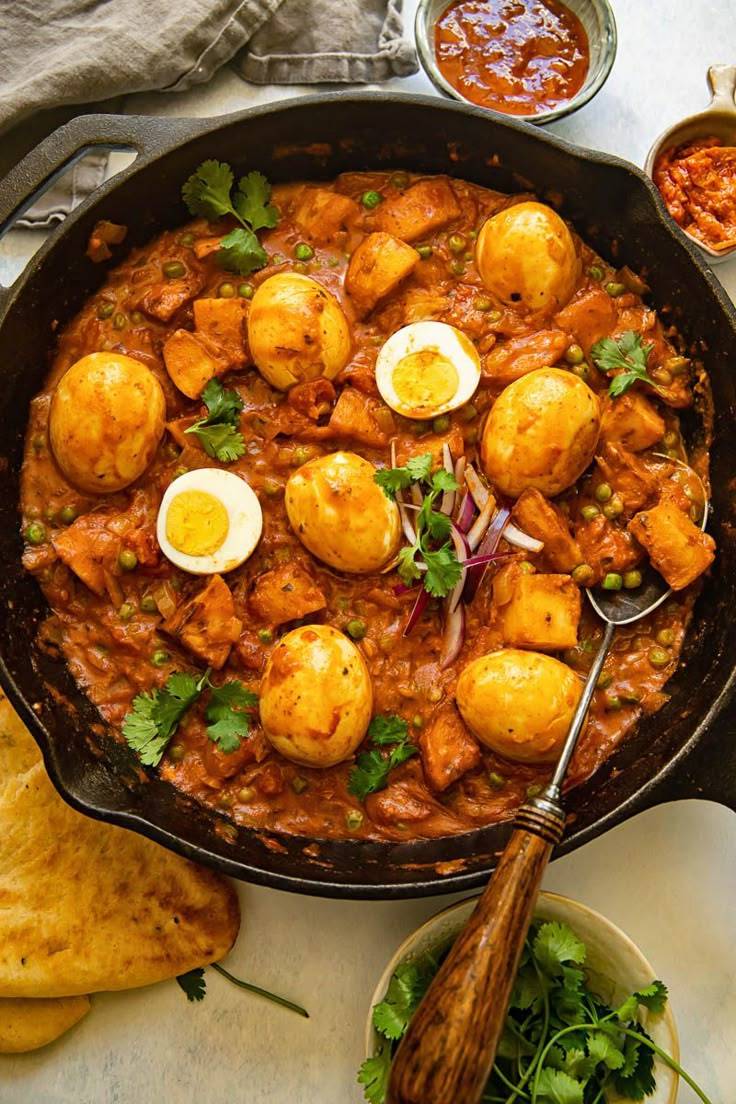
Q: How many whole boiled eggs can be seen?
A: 7